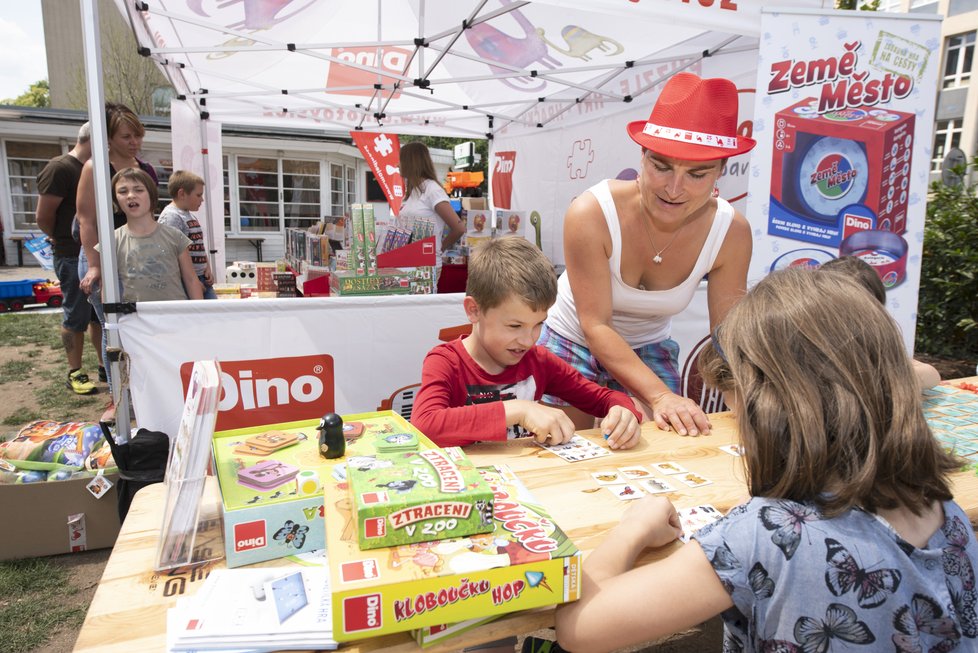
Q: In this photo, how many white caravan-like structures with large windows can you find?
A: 1